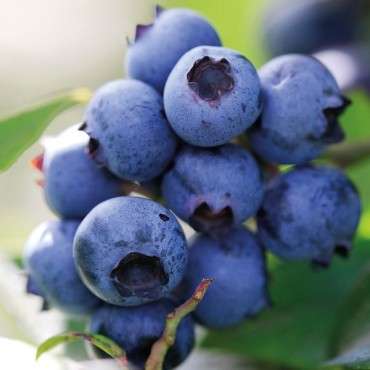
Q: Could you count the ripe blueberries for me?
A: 11